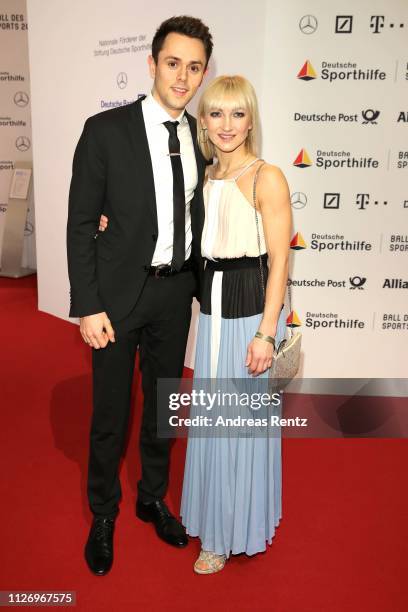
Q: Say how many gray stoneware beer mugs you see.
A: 0